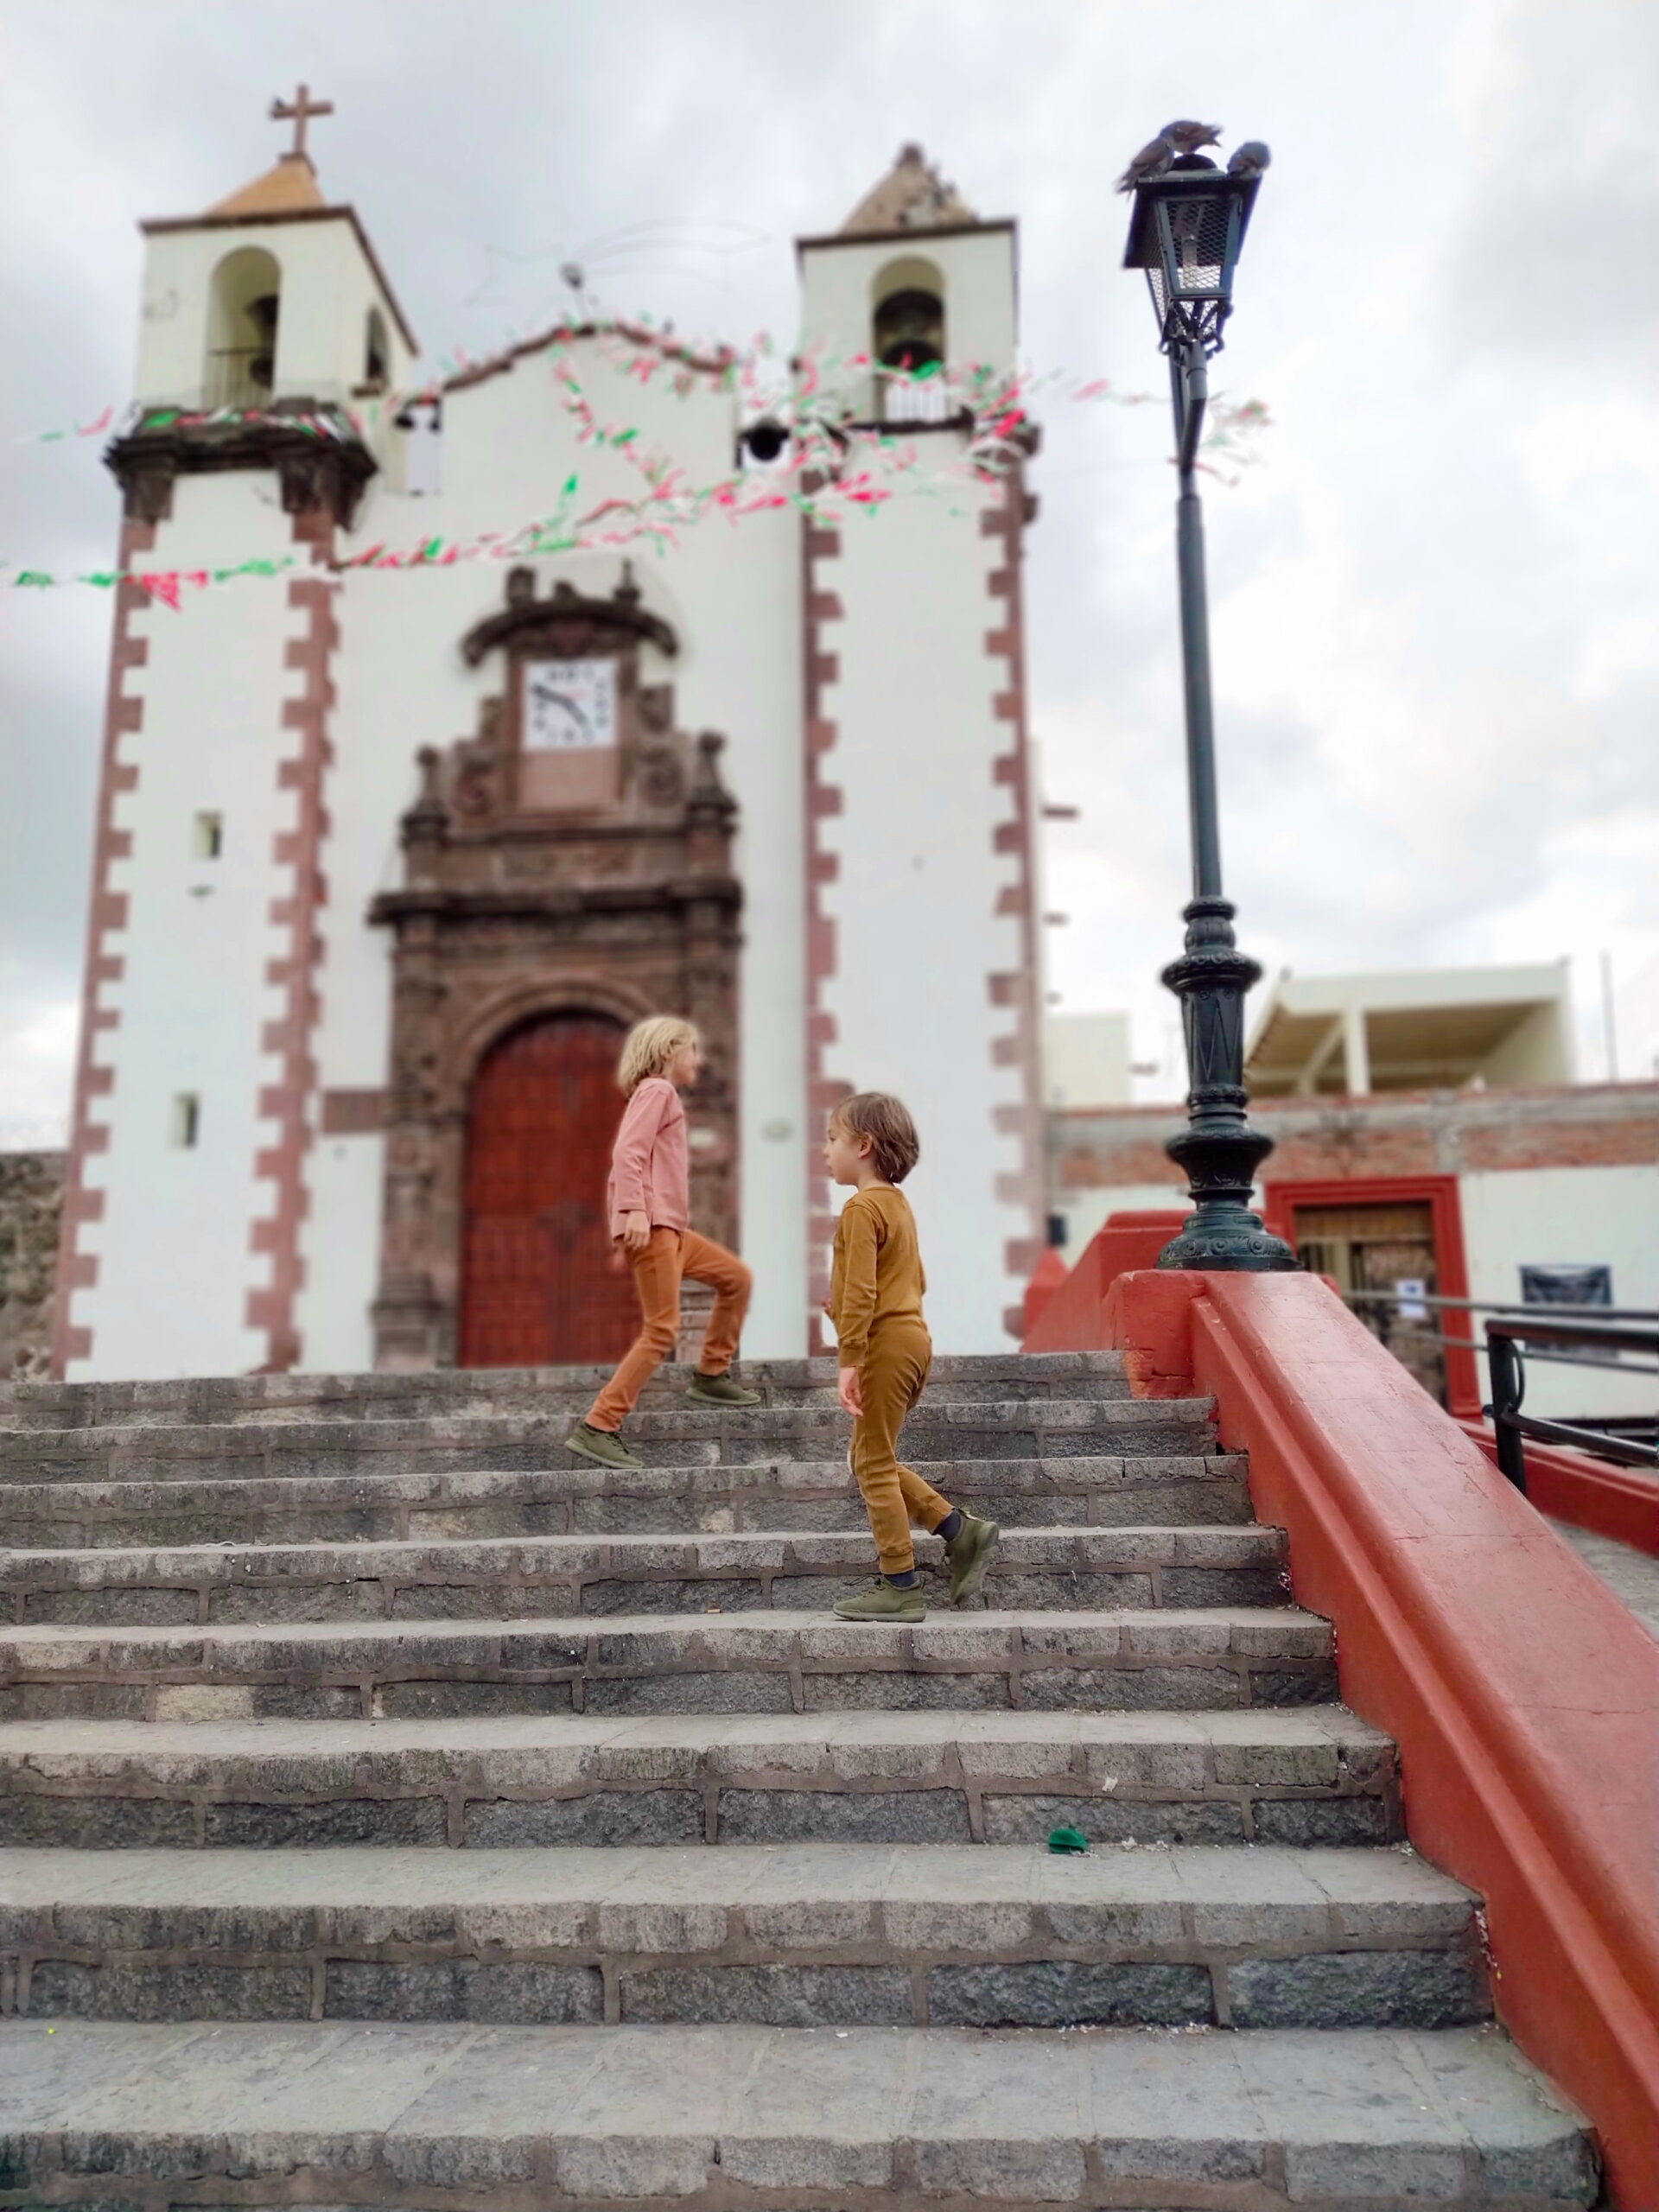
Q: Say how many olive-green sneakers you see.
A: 4